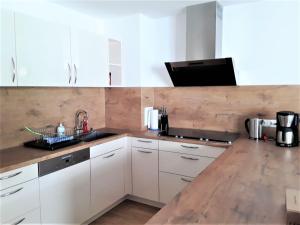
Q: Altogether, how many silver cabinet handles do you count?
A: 12